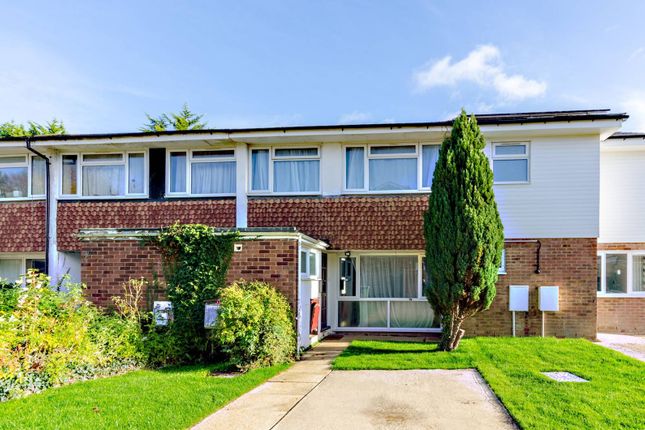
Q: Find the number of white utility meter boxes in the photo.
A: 4